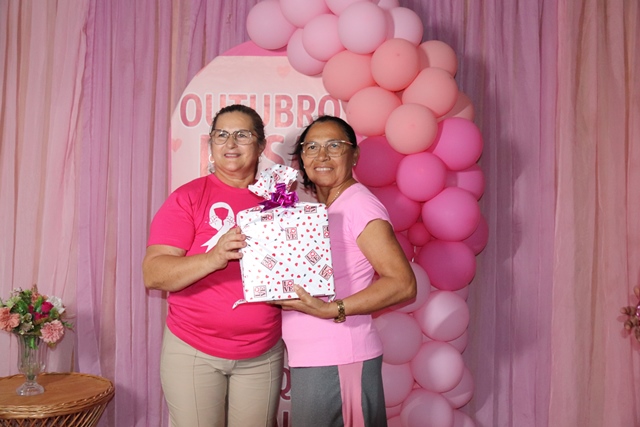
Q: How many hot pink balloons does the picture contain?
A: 10